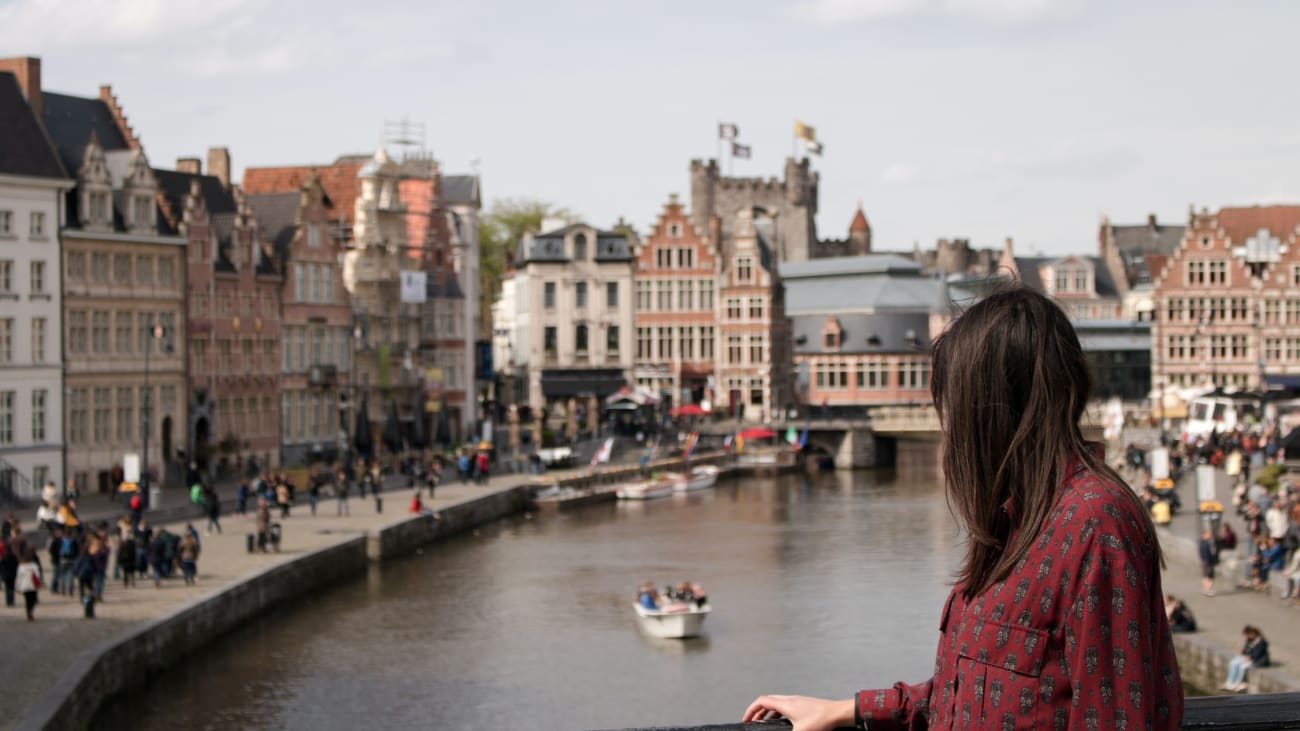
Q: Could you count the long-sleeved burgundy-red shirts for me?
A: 1